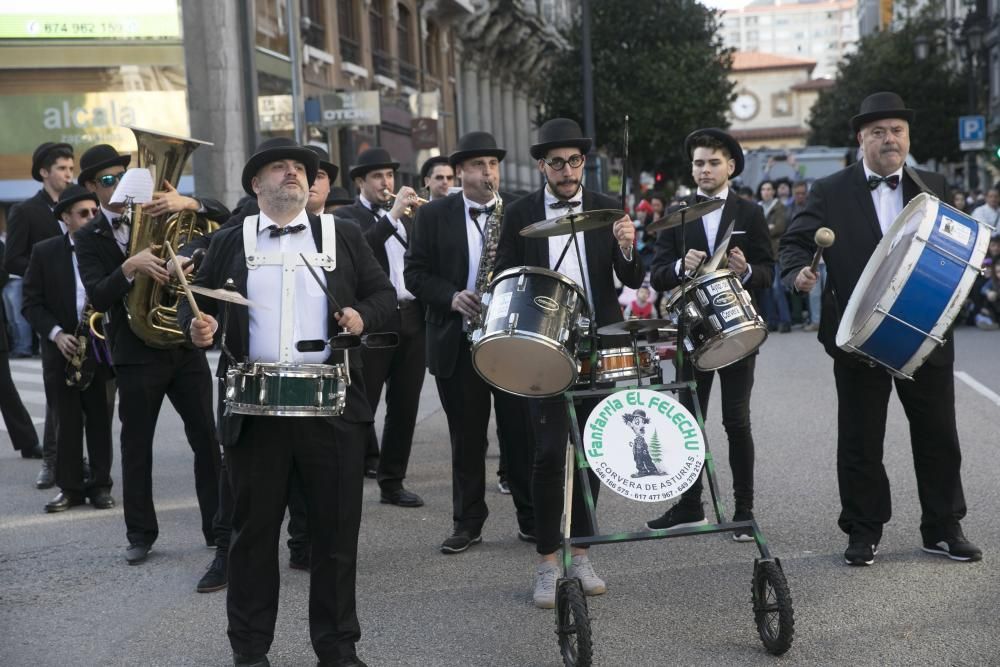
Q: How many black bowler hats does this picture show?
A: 12